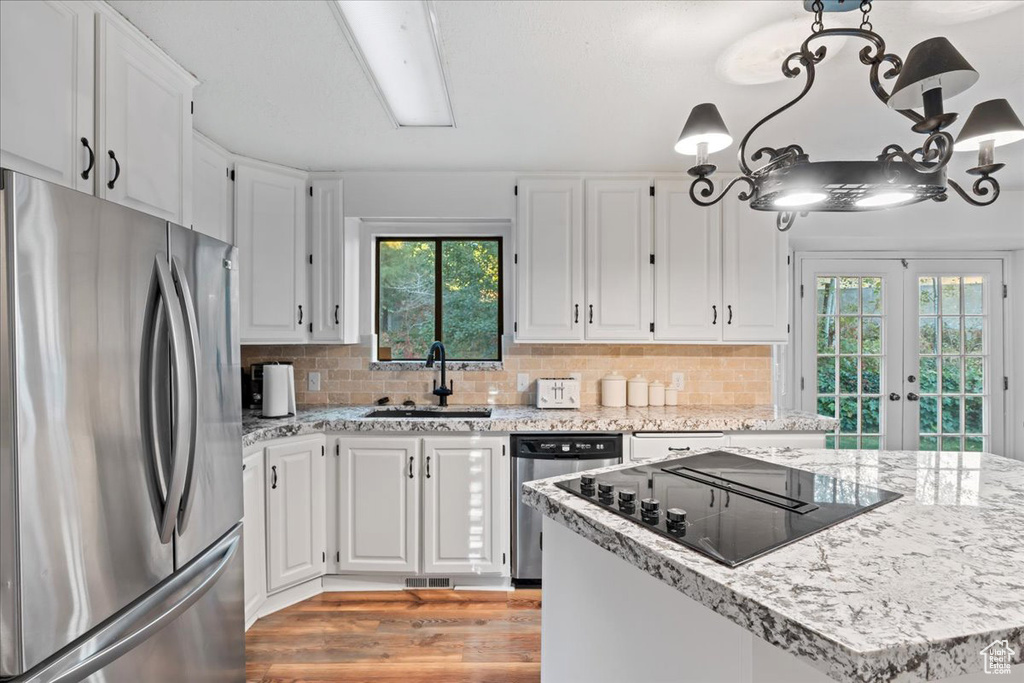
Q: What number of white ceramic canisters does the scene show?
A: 4